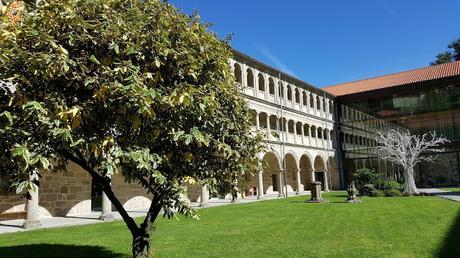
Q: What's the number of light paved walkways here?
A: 2